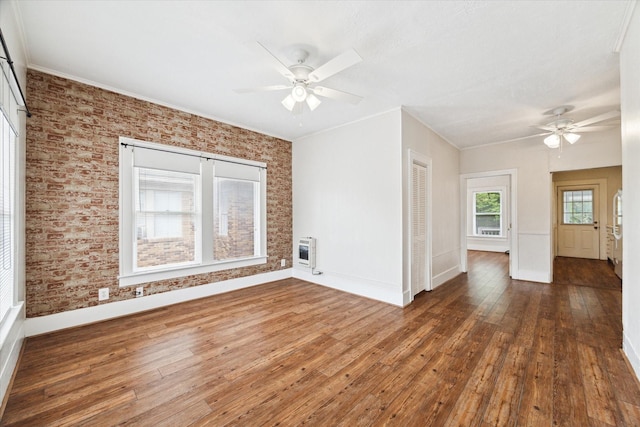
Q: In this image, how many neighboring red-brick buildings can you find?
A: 1